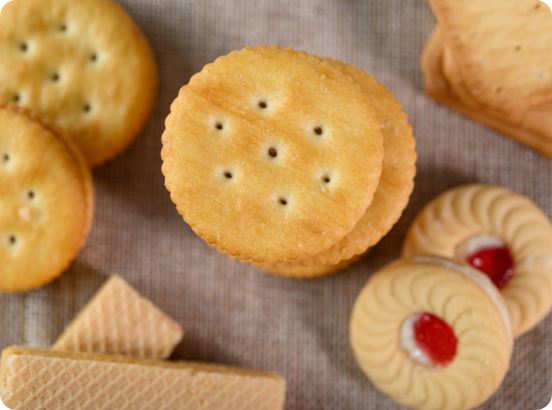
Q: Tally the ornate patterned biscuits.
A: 2